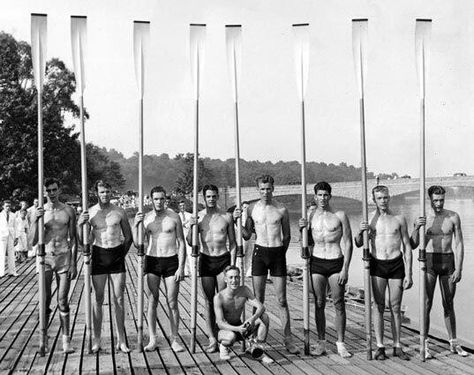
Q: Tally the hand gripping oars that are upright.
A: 8